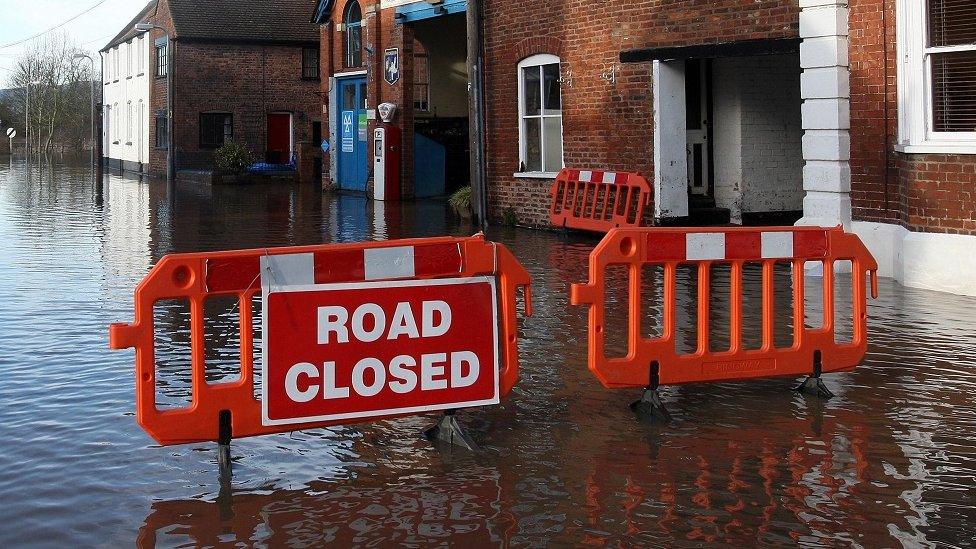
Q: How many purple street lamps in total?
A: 0